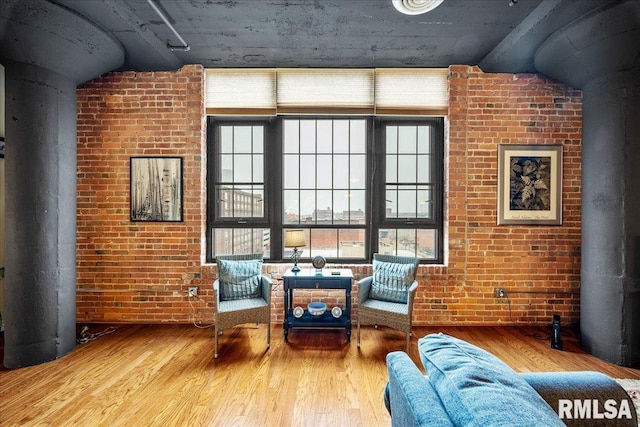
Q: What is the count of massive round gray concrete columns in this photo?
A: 2